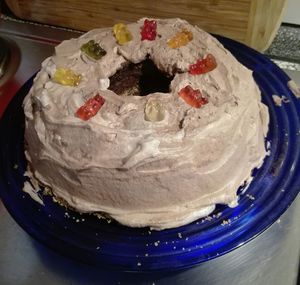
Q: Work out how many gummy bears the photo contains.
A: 9